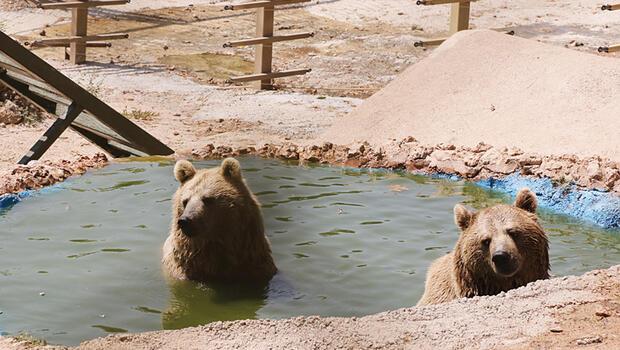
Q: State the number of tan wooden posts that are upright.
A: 3